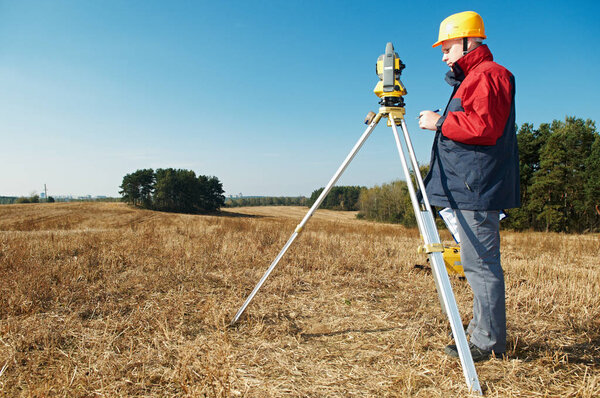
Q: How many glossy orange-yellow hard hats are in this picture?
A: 1